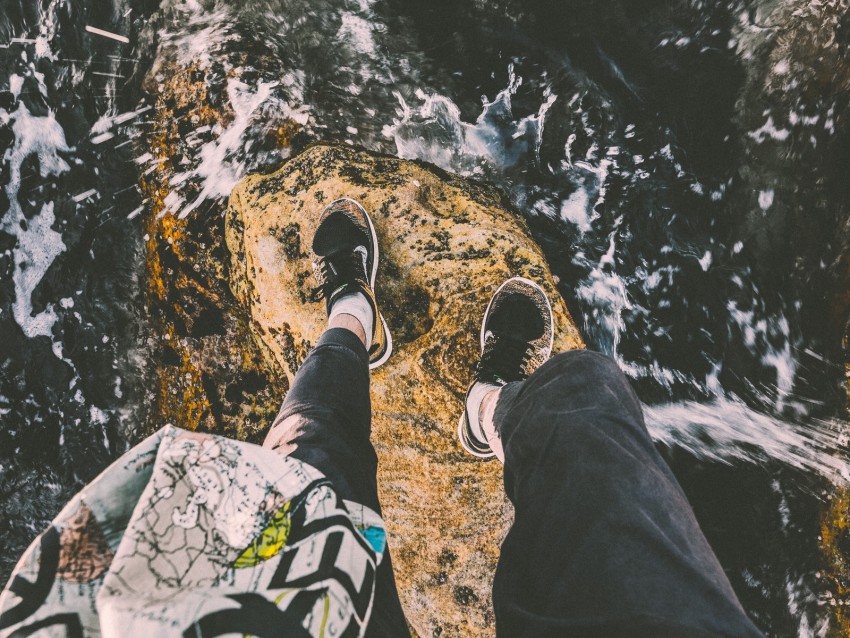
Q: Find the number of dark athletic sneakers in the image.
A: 2